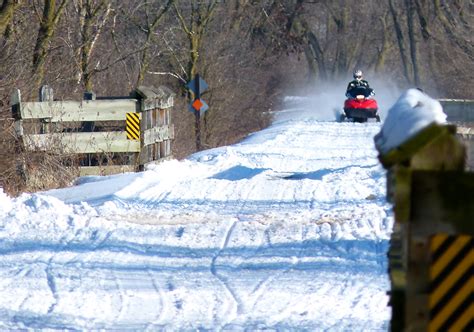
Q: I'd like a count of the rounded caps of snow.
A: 1